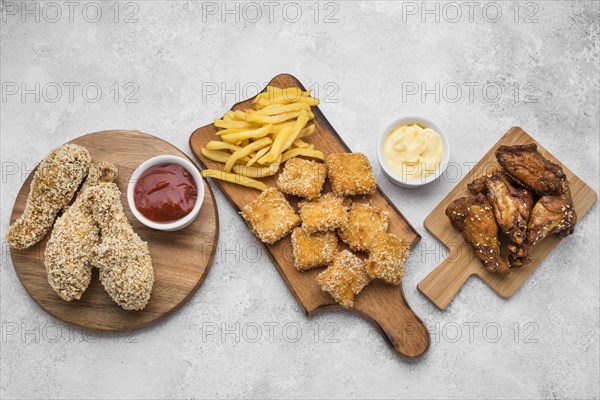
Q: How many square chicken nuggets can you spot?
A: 8